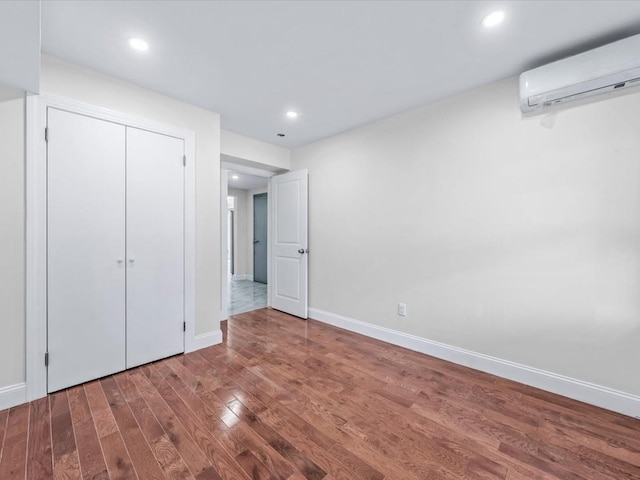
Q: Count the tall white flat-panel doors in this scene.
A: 2